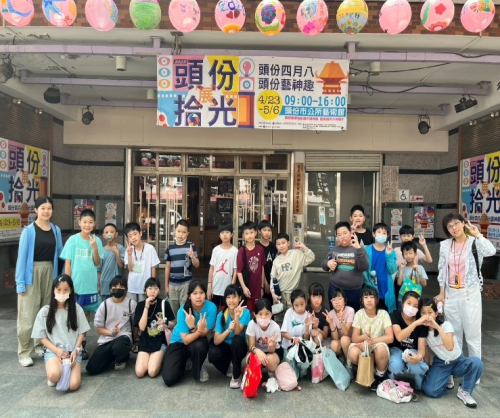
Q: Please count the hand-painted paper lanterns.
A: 12